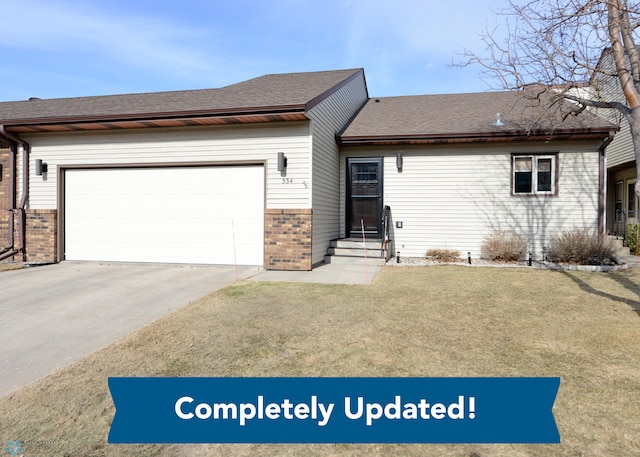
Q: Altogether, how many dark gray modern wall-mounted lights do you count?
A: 3